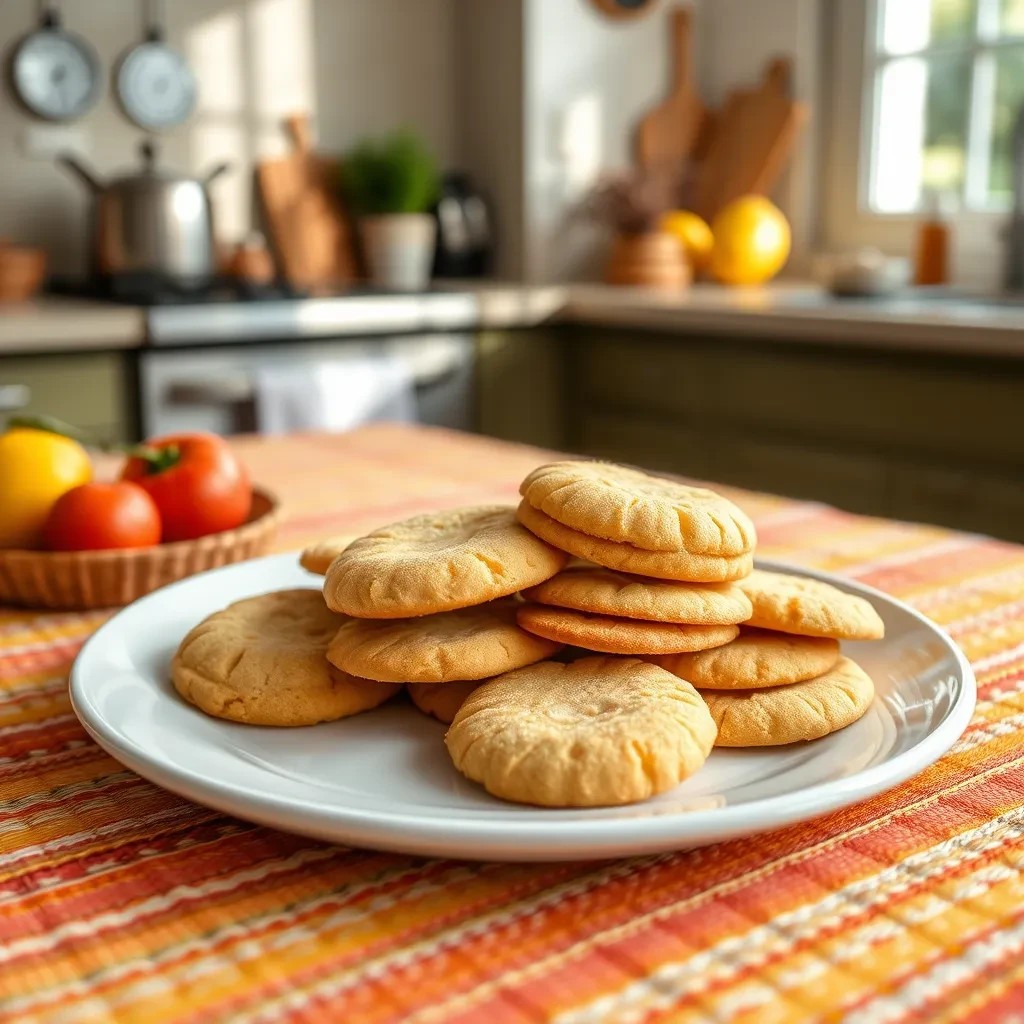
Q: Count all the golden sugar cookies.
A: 13